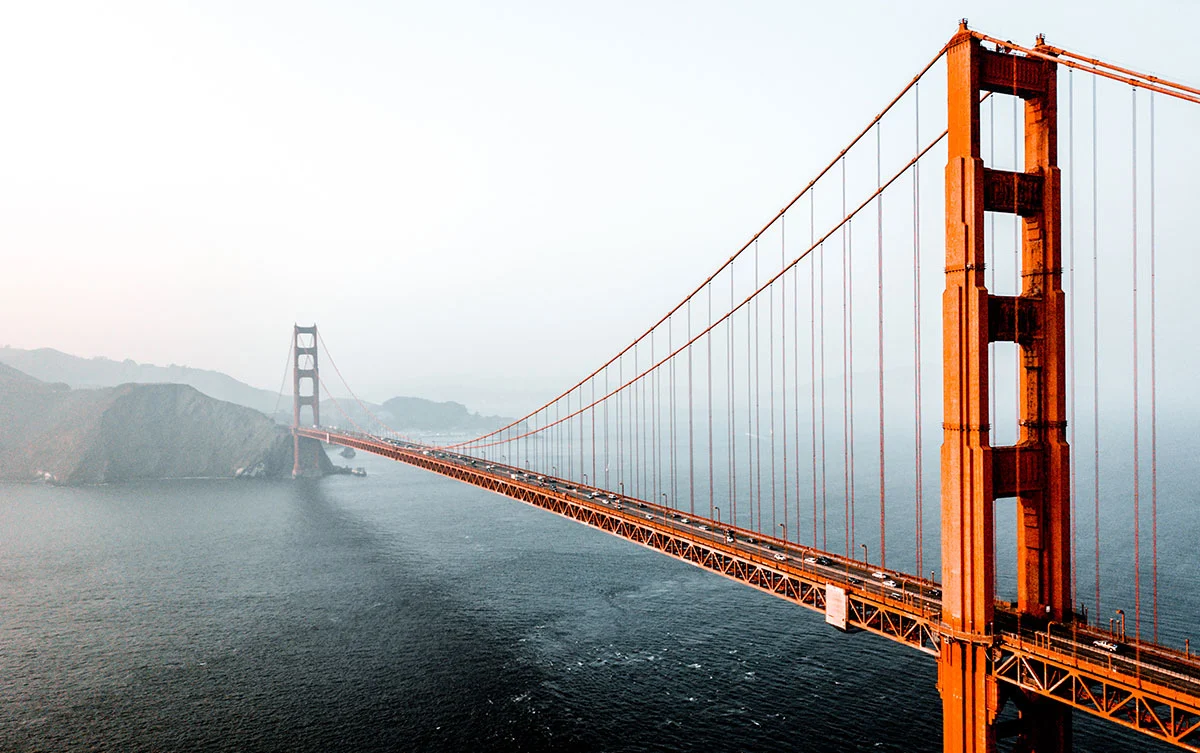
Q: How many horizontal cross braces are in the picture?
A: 8